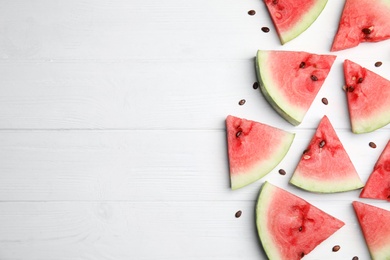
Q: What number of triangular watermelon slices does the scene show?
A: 9